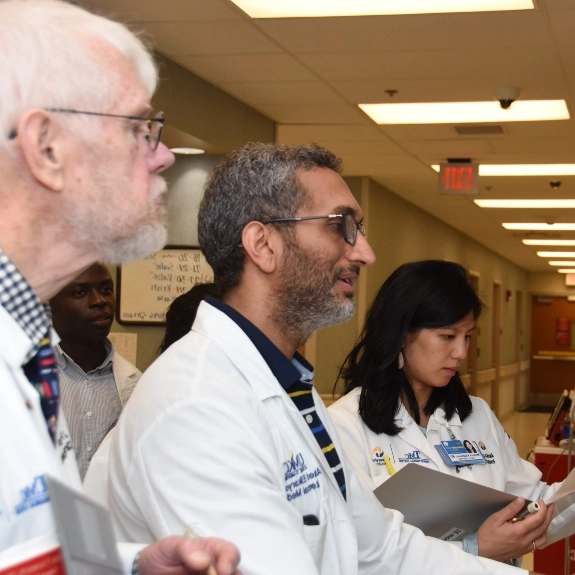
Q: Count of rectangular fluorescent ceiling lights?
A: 9